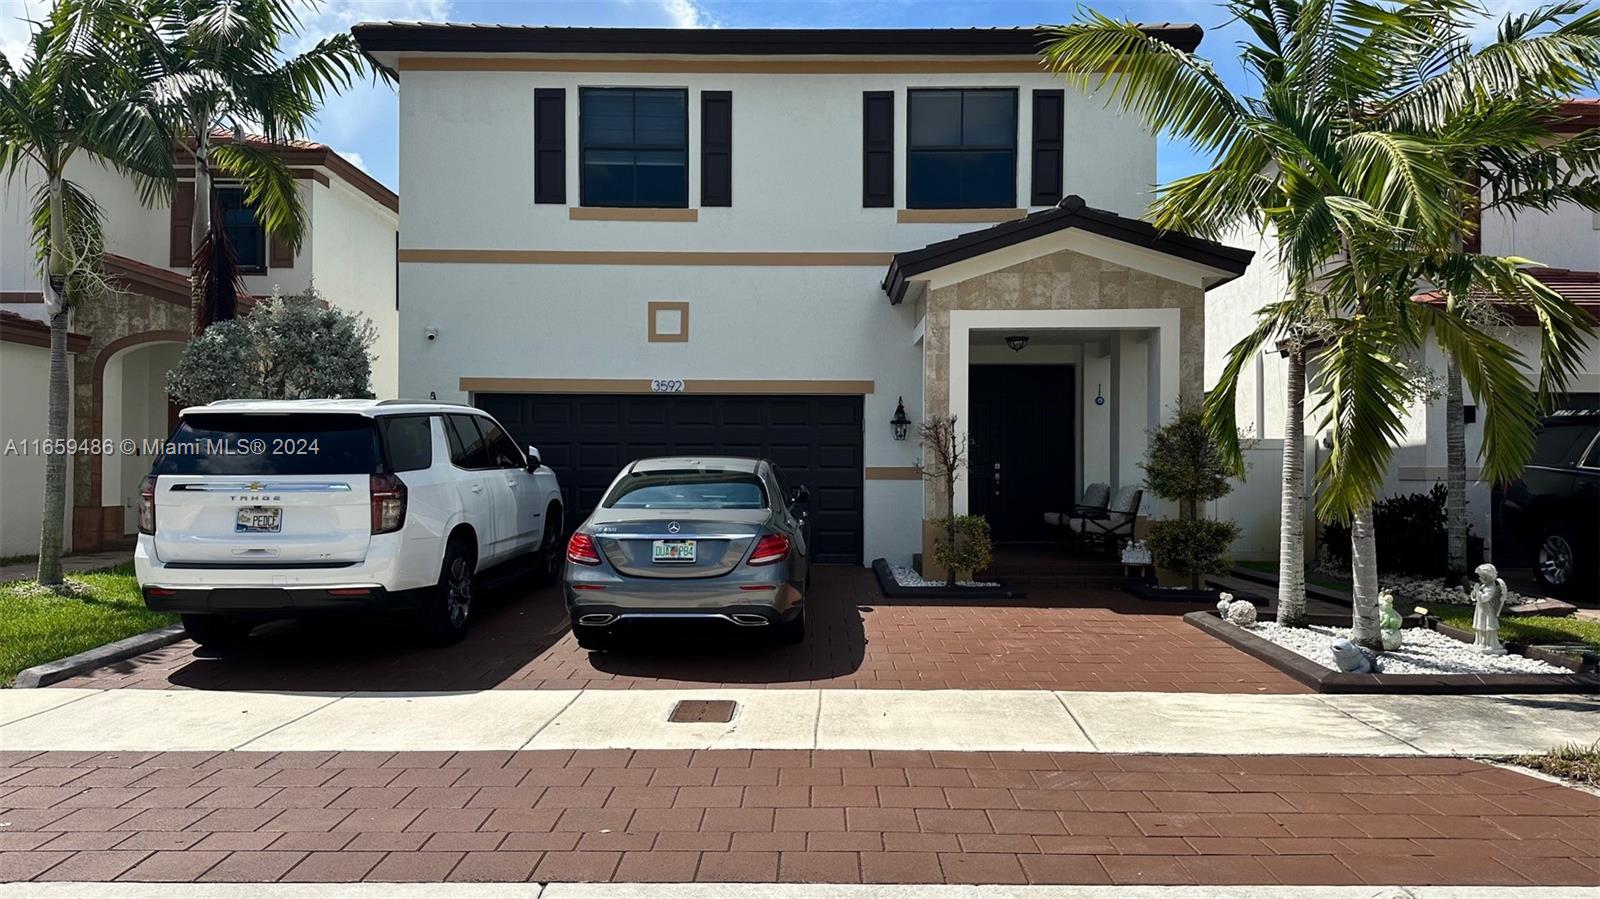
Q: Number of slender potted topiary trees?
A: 2